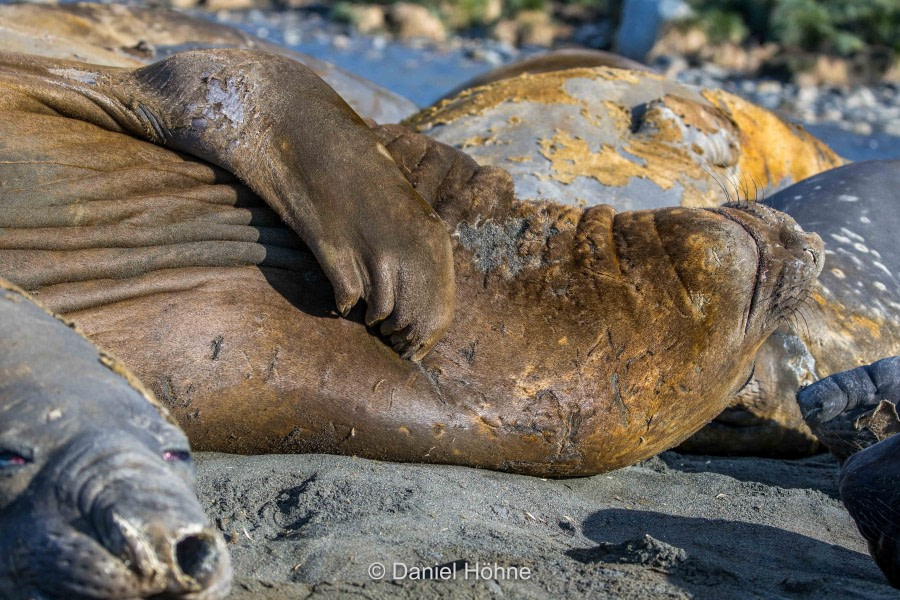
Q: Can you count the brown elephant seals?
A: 1